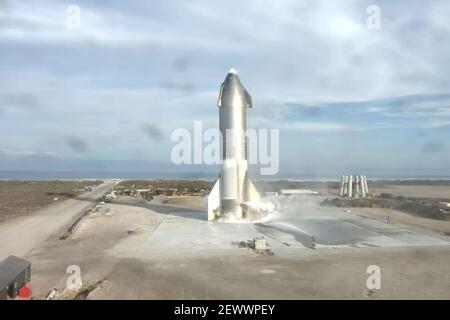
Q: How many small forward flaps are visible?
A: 2